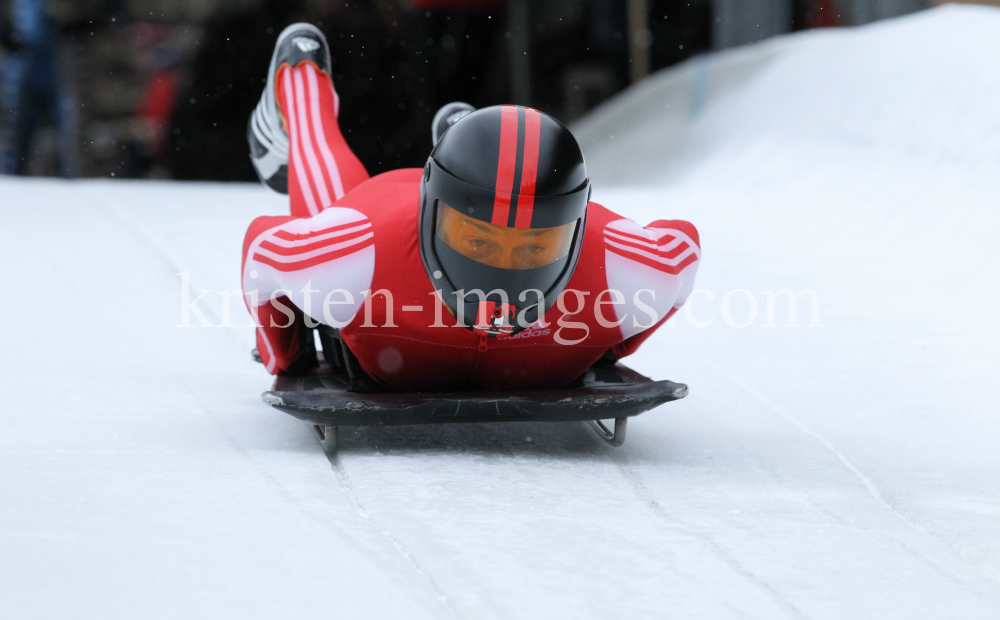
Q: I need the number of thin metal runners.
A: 2